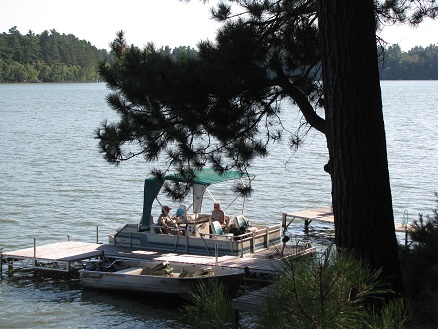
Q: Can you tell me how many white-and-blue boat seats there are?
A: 3